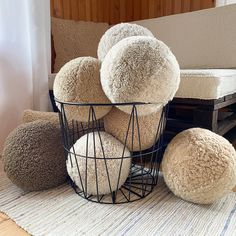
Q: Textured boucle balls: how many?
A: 7